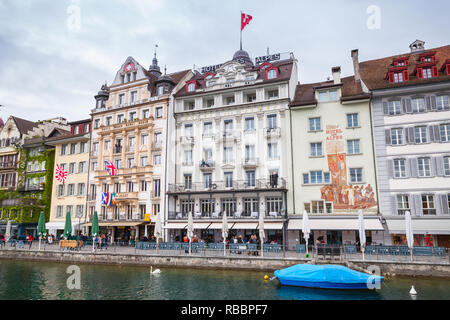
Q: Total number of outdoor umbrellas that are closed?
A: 11